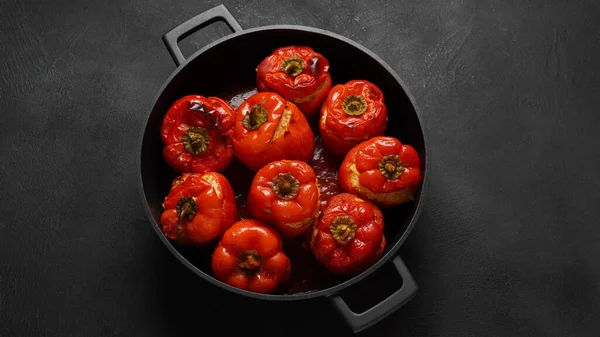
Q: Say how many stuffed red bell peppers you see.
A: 9